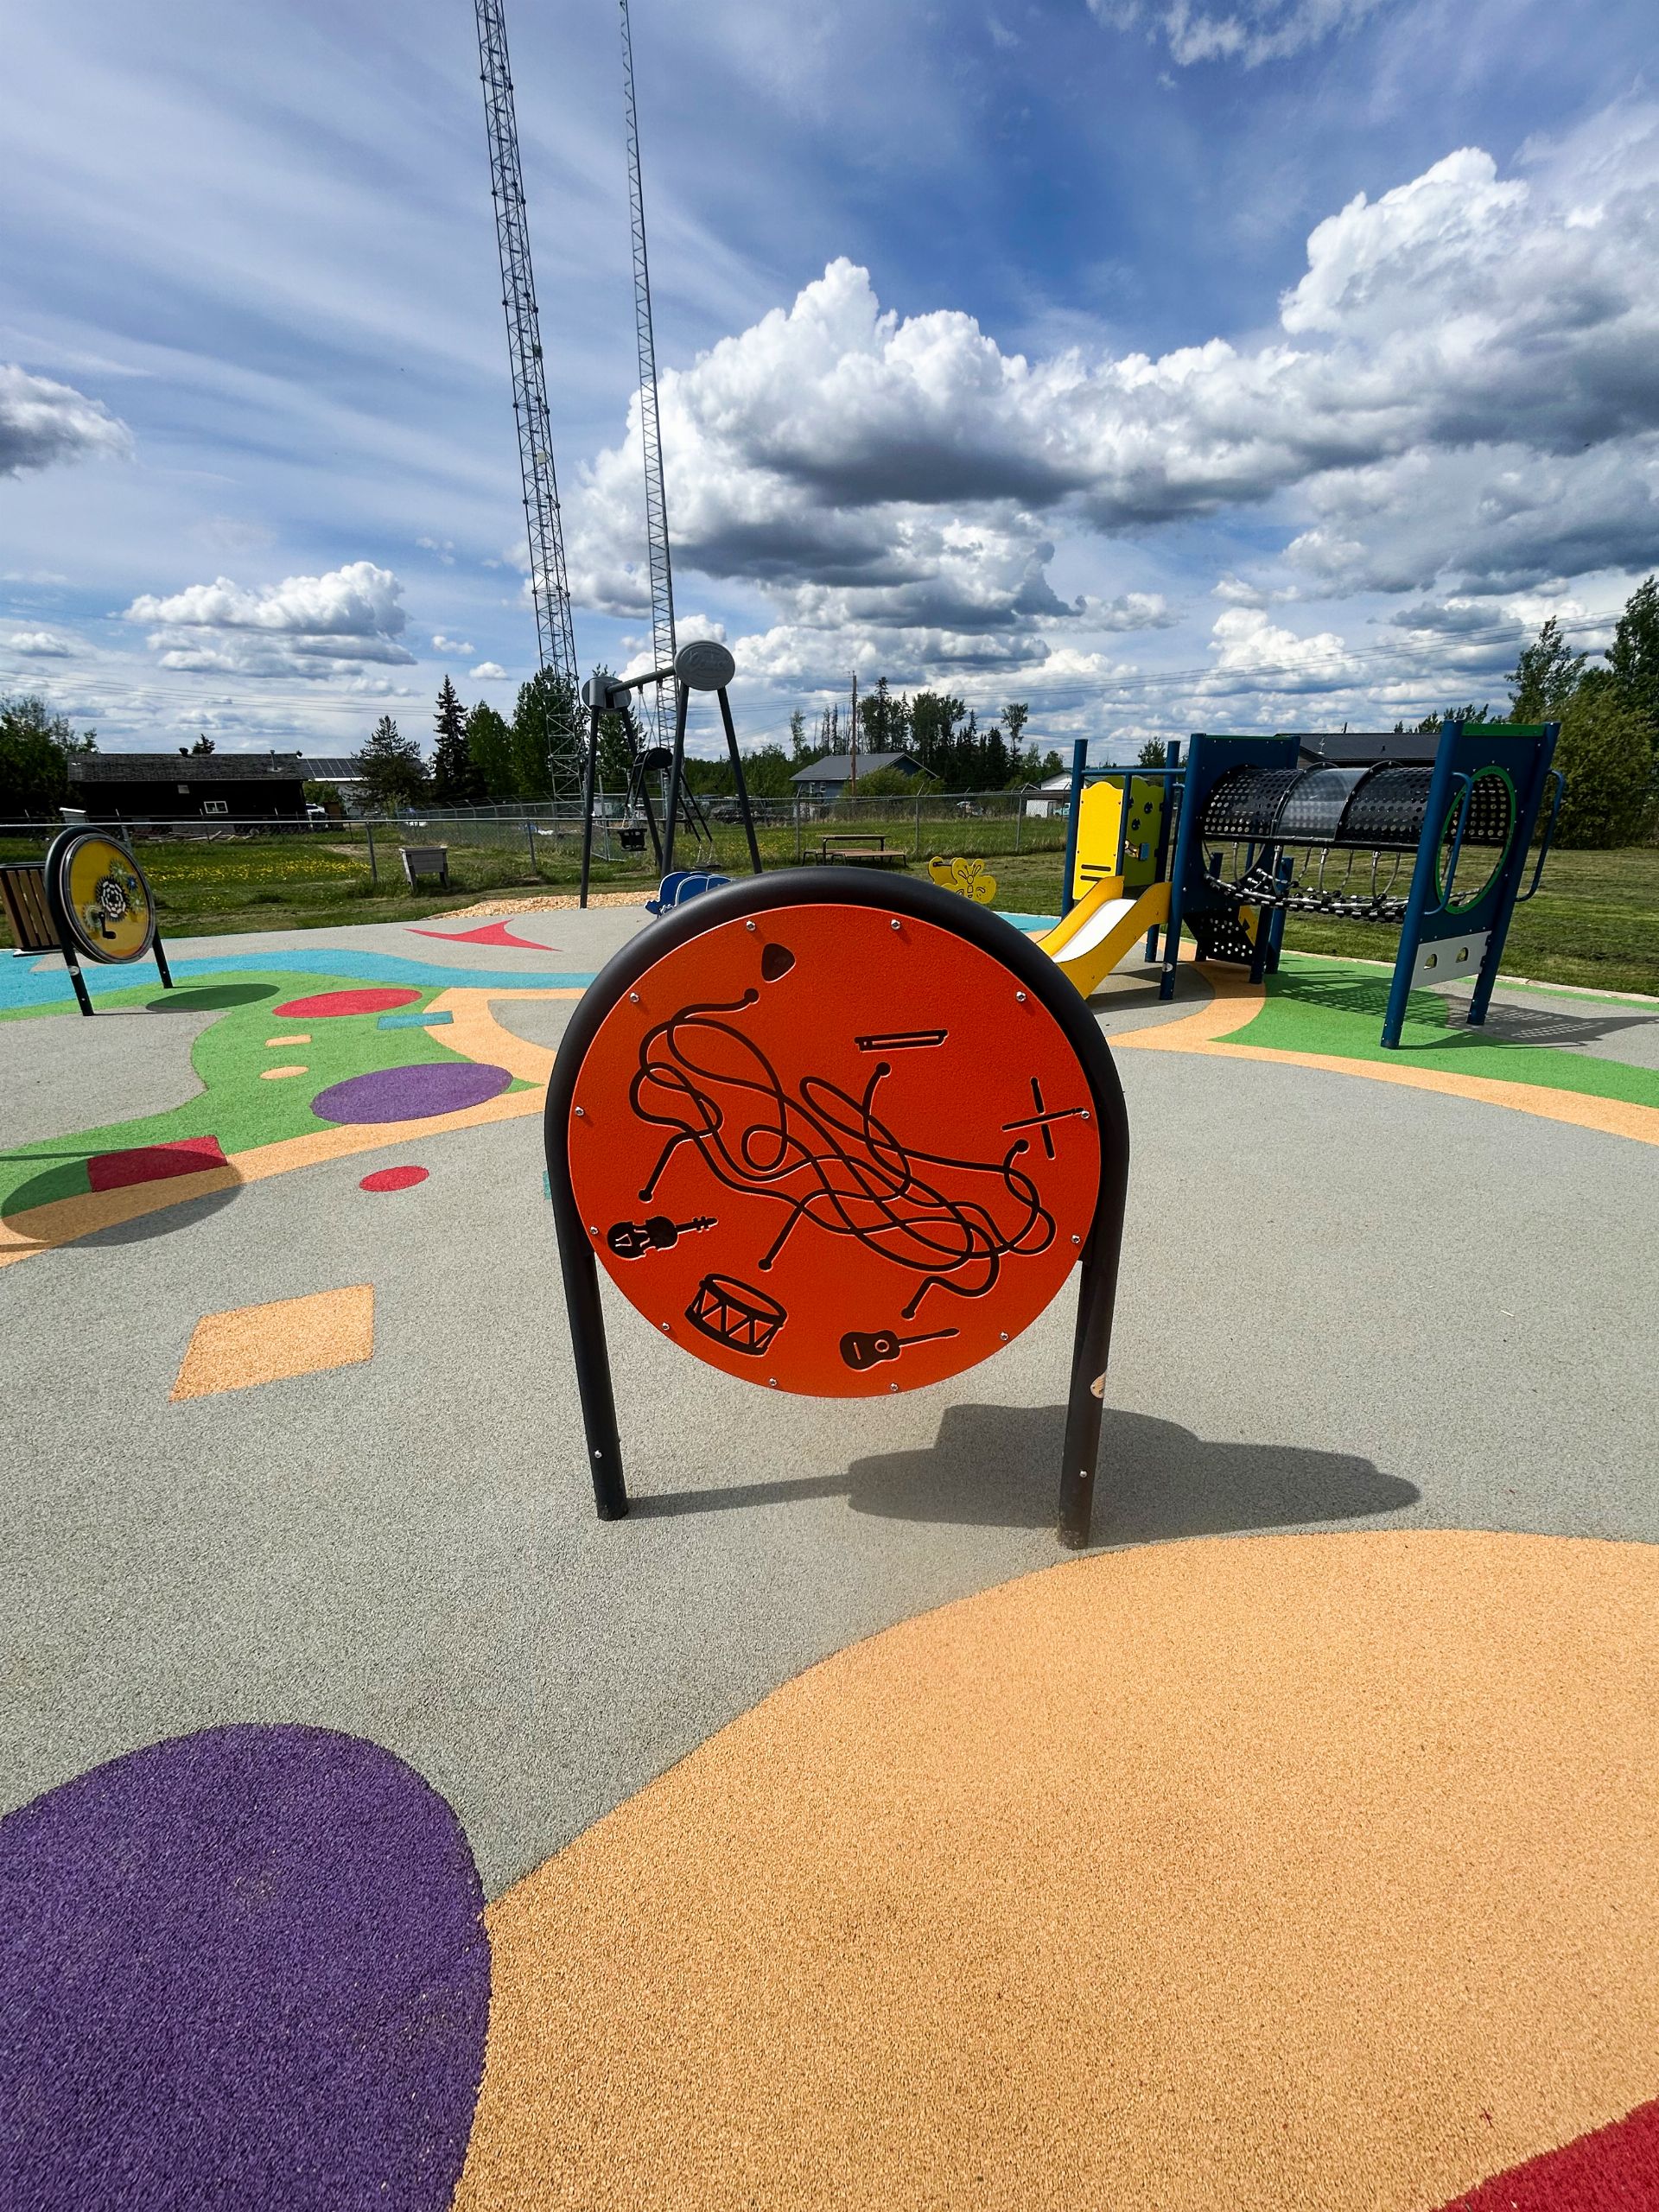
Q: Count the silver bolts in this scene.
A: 14